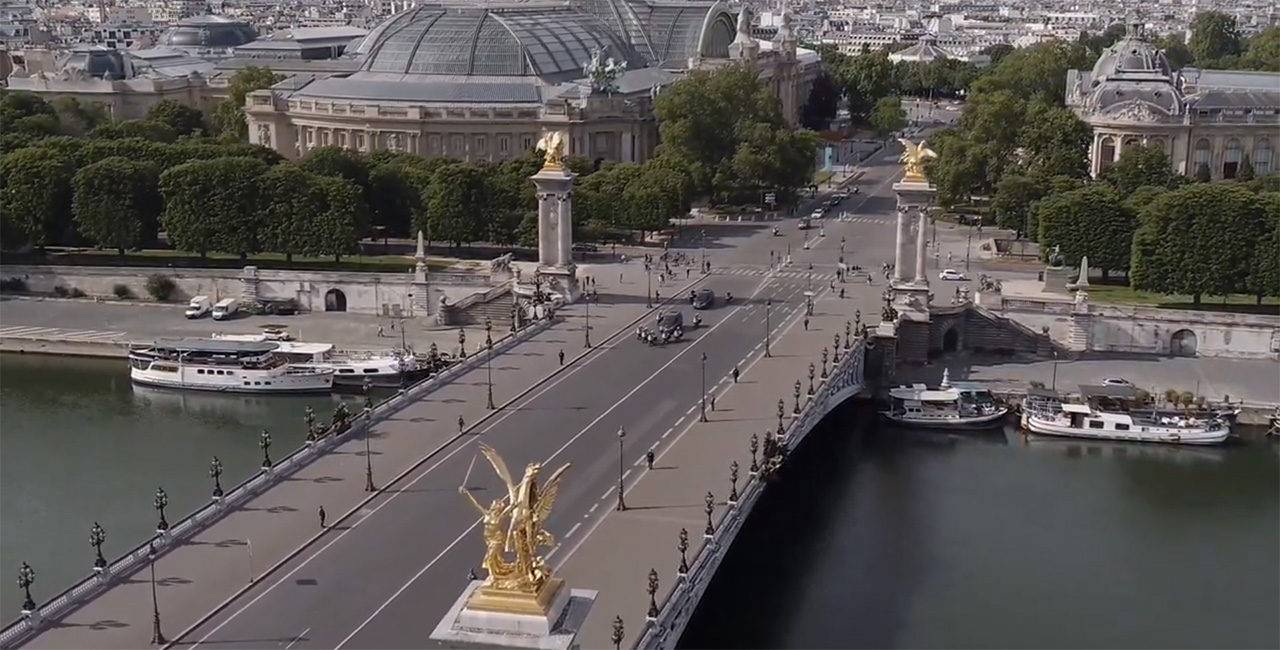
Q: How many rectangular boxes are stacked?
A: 0